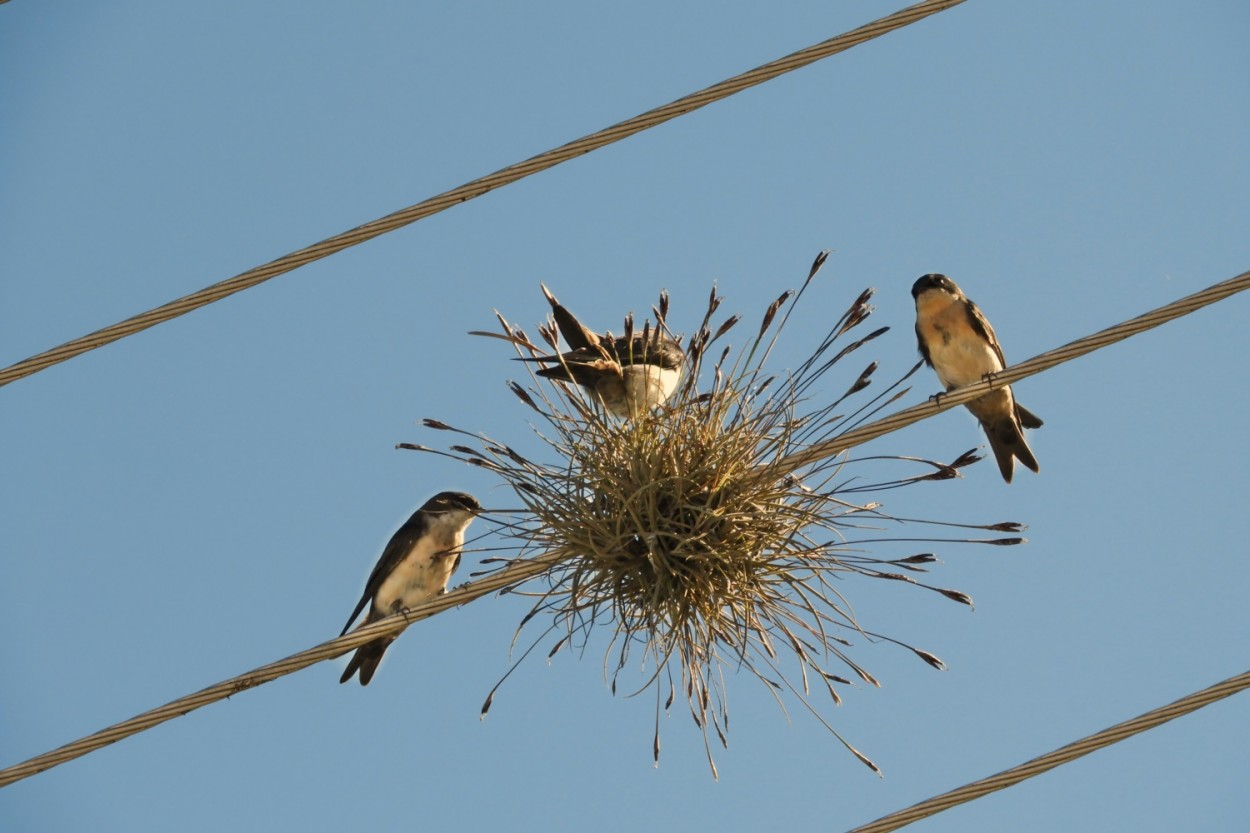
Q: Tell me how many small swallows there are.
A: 3